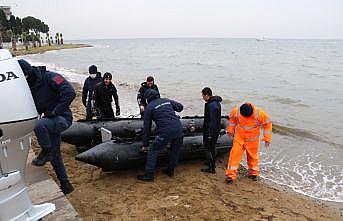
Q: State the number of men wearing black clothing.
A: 6